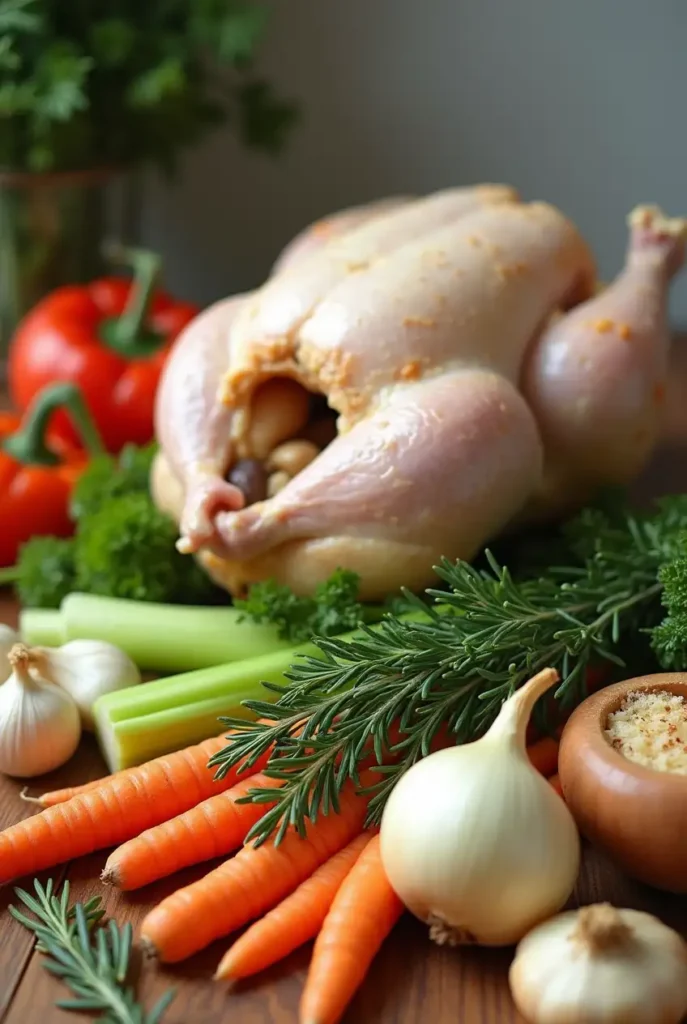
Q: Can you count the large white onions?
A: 1